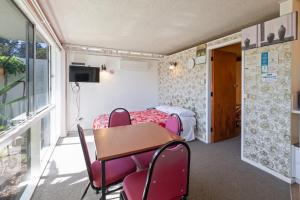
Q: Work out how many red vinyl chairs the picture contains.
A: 4